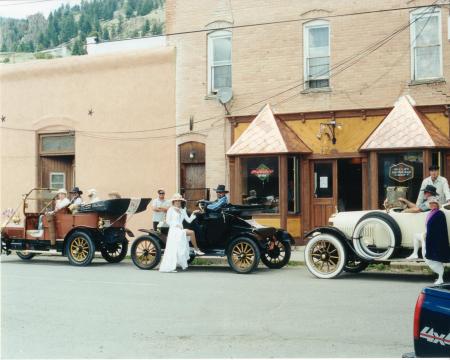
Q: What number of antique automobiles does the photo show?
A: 3